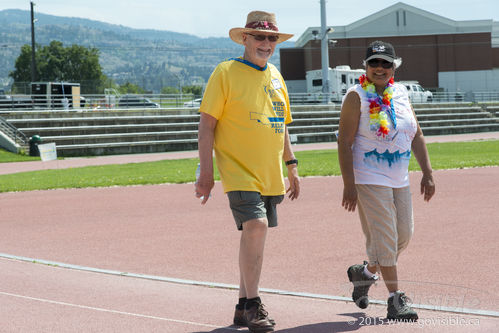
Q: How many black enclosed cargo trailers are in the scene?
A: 1